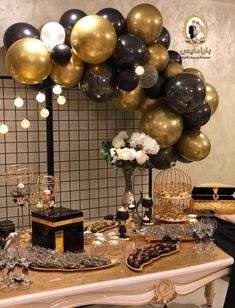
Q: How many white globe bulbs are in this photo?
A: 7